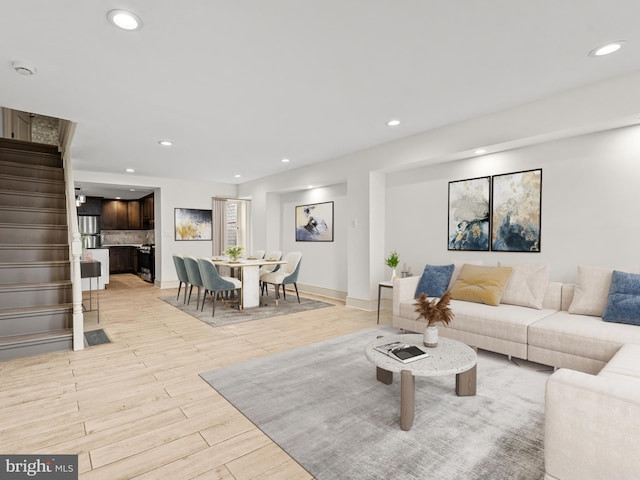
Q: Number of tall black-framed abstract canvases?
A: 2